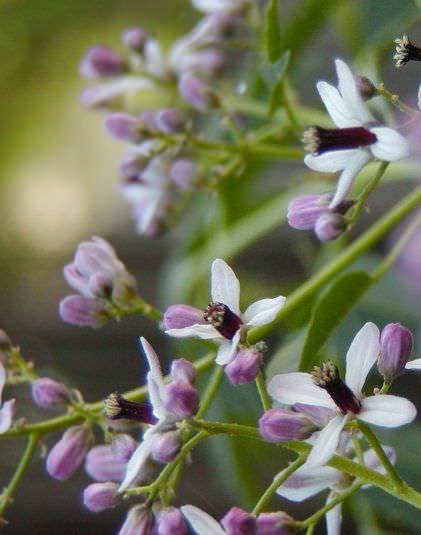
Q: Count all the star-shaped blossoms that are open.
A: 4